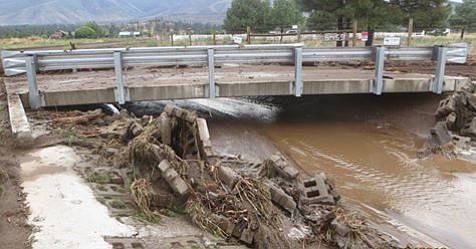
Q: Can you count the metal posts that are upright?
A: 6